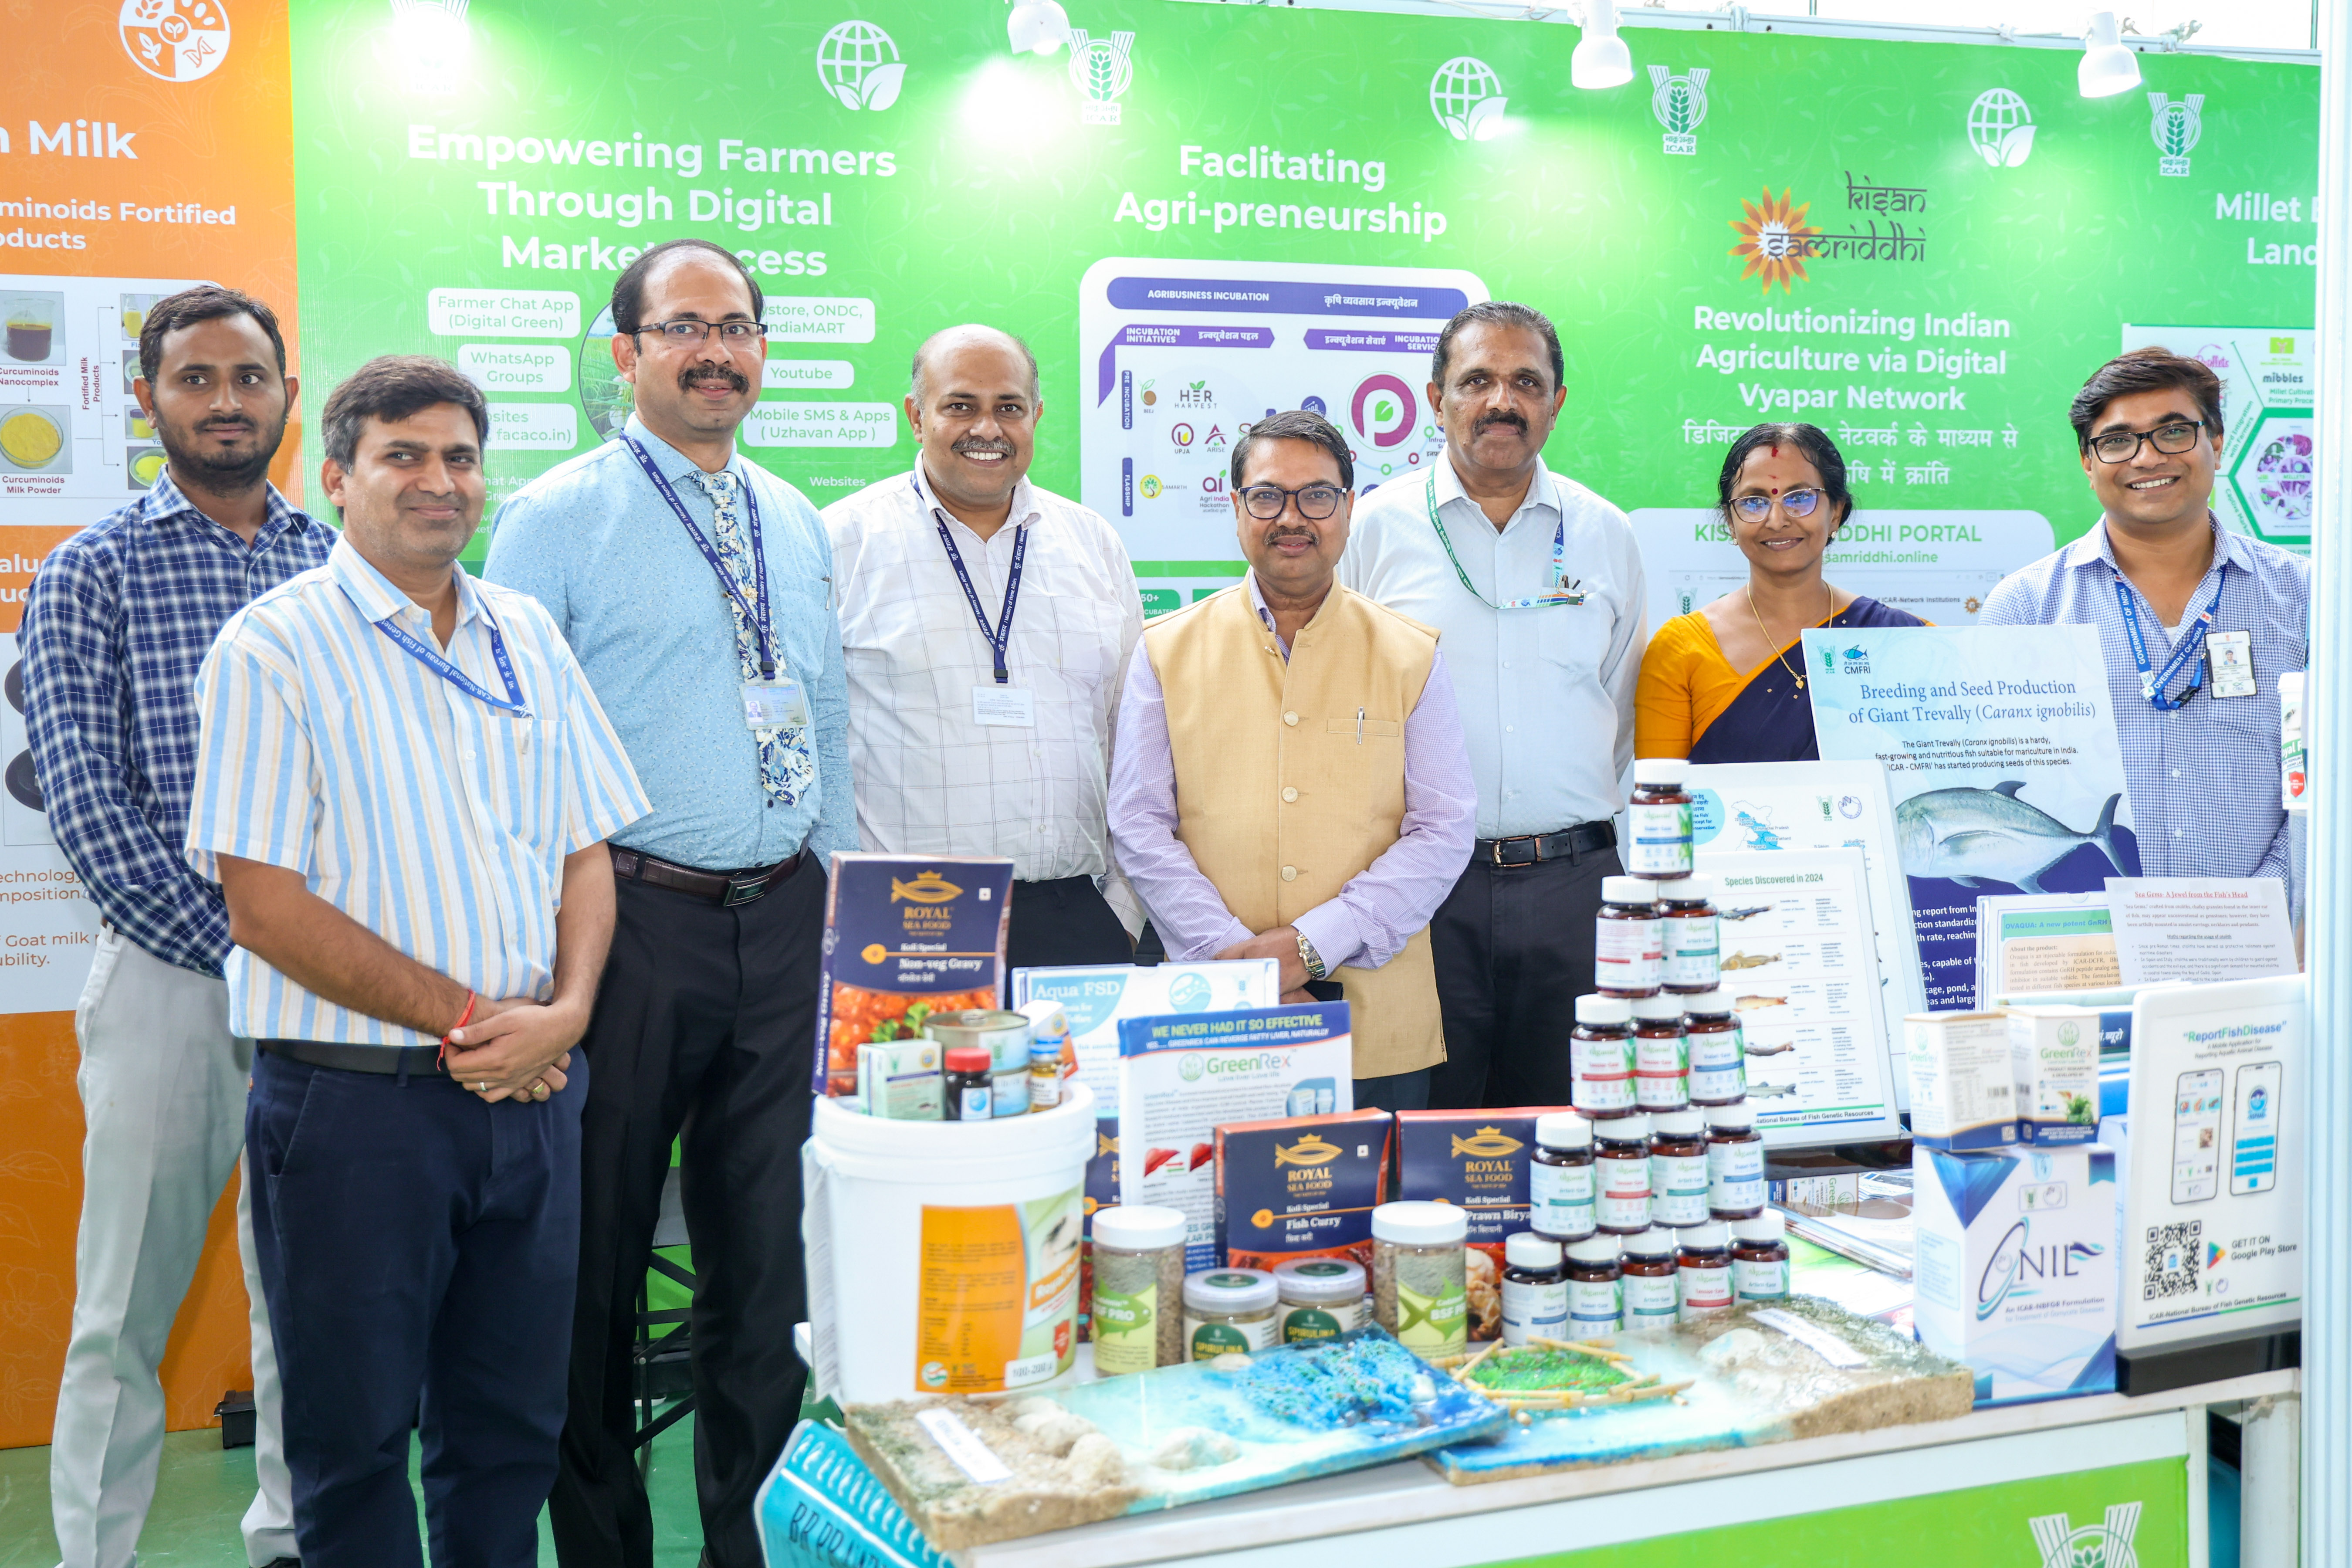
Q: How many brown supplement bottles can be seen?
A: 15